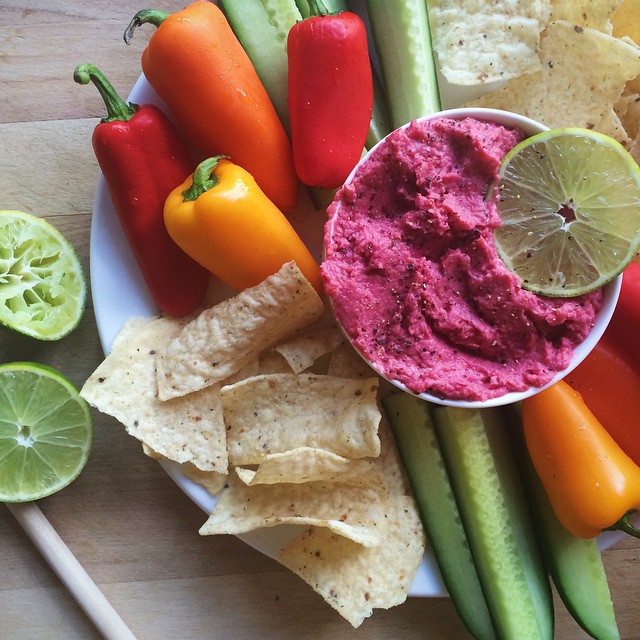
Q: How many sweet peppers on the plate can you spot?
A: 7